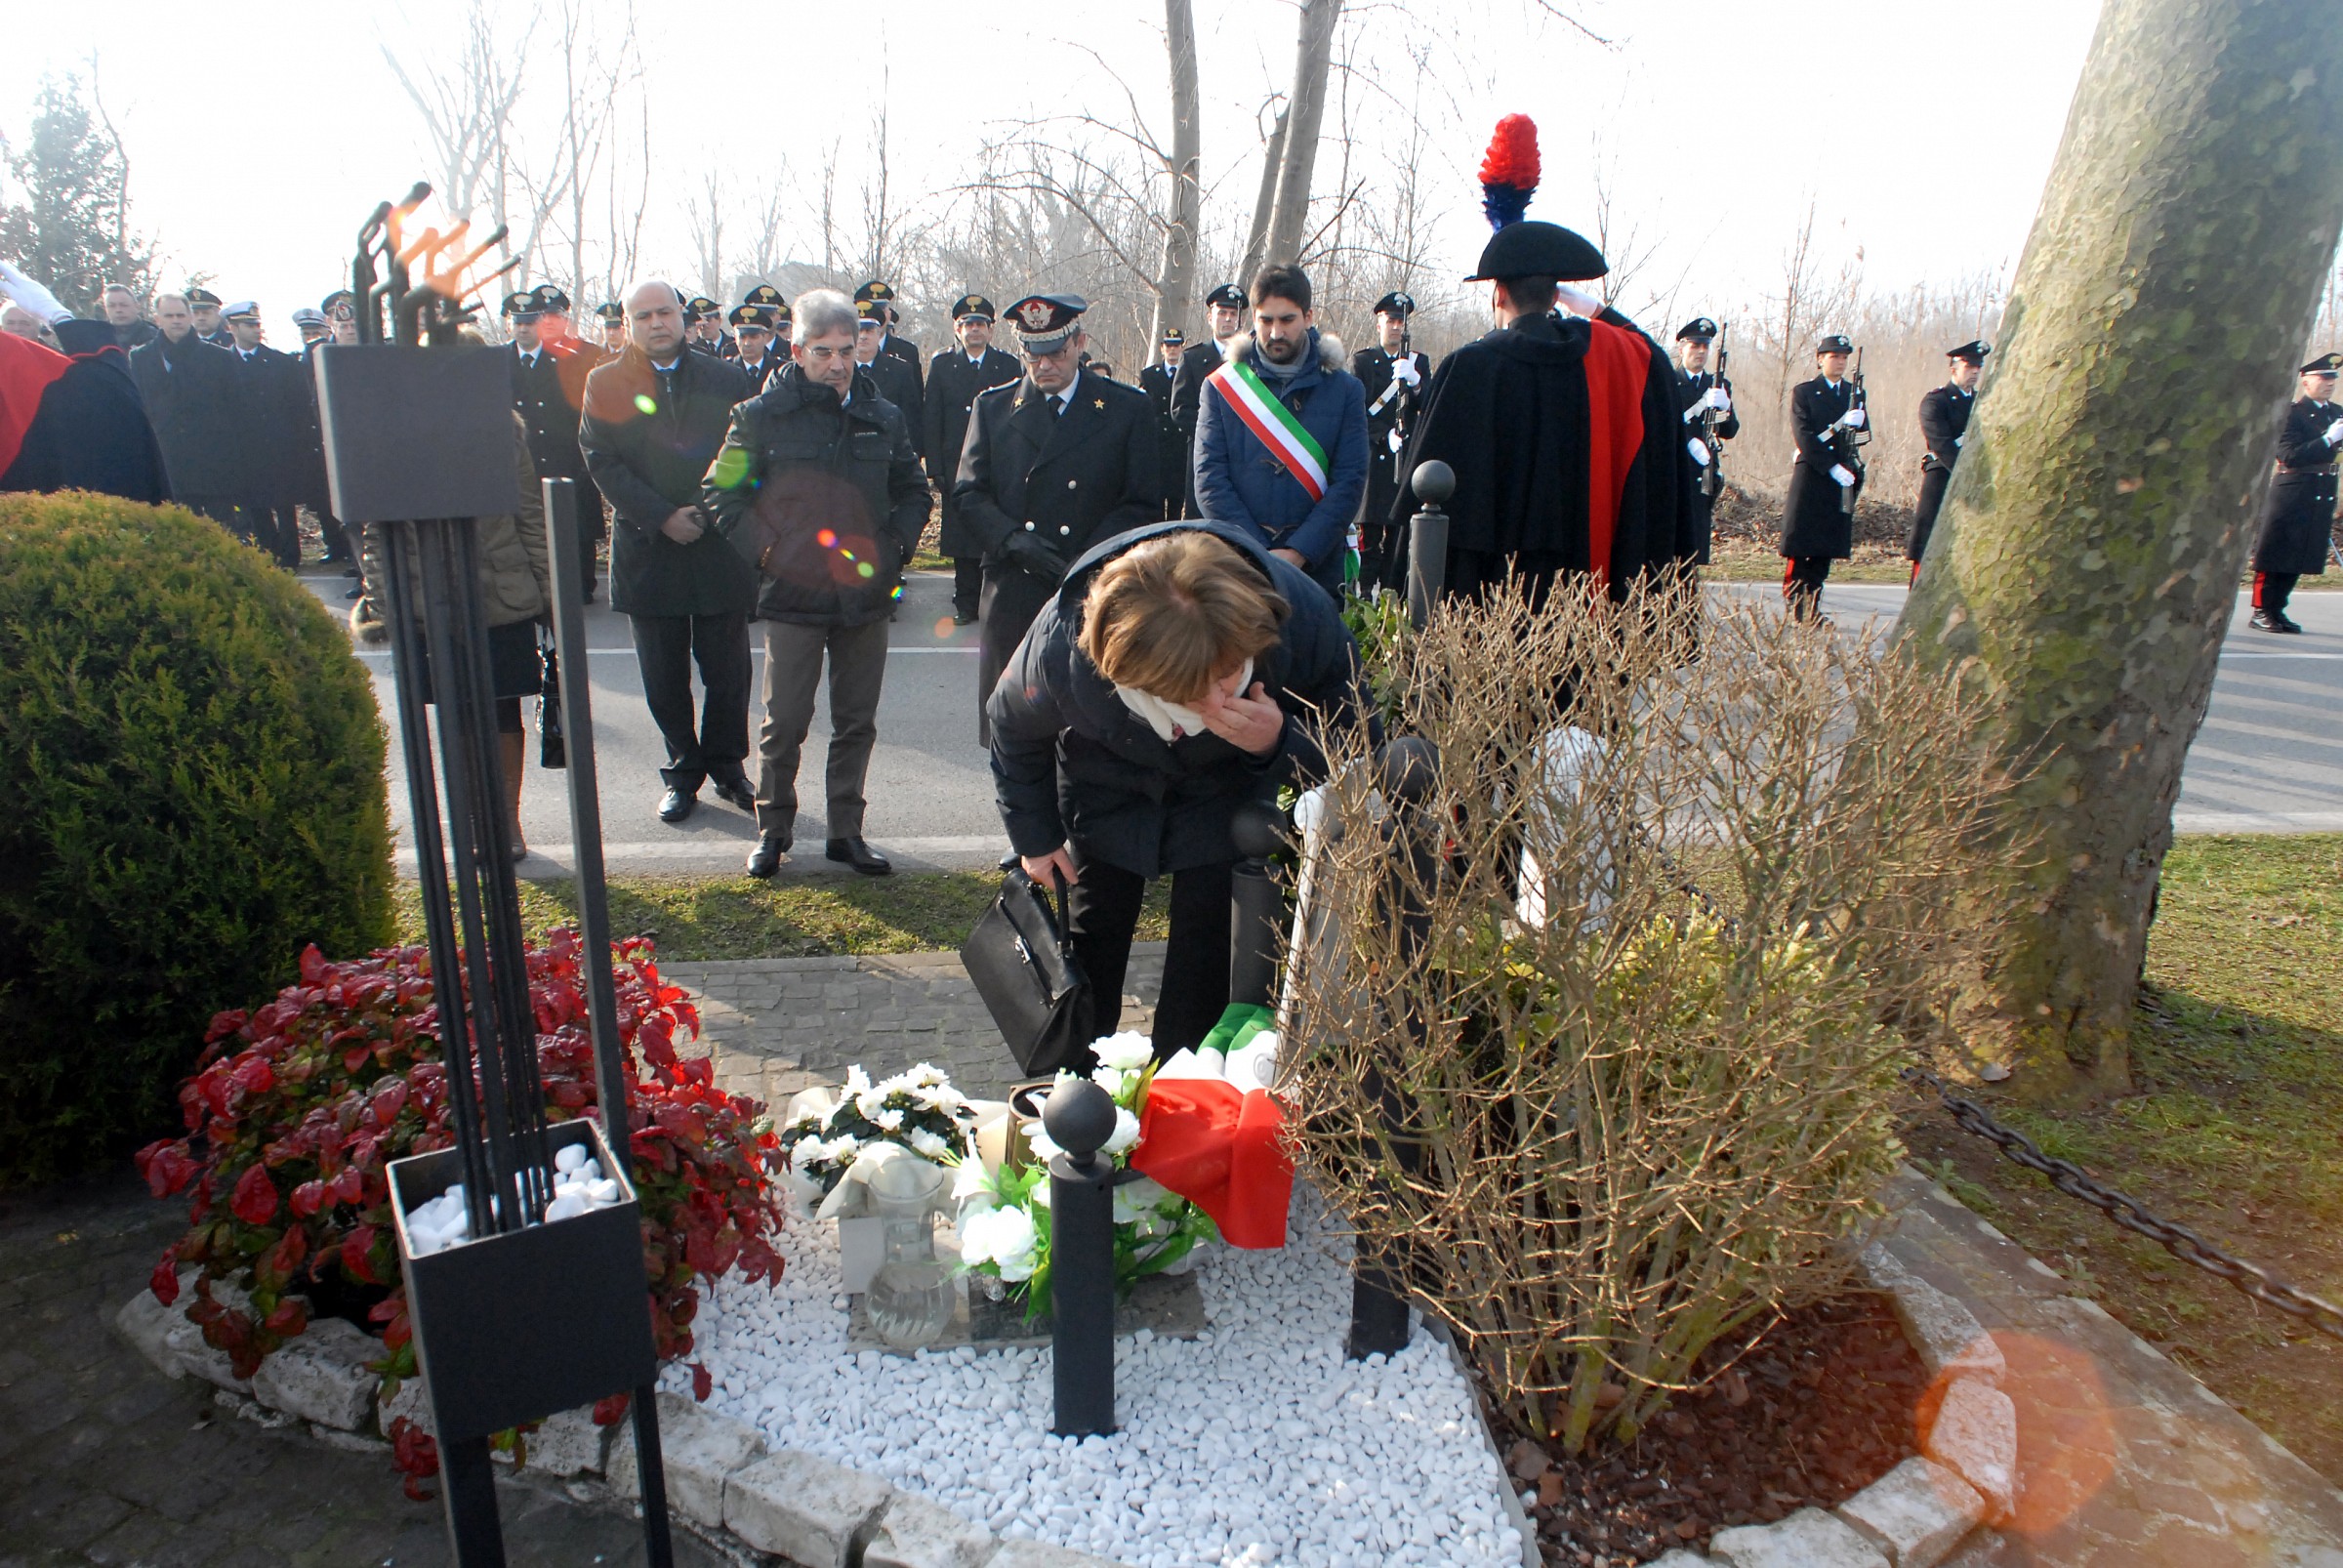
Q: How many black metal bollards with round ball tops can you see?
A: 4